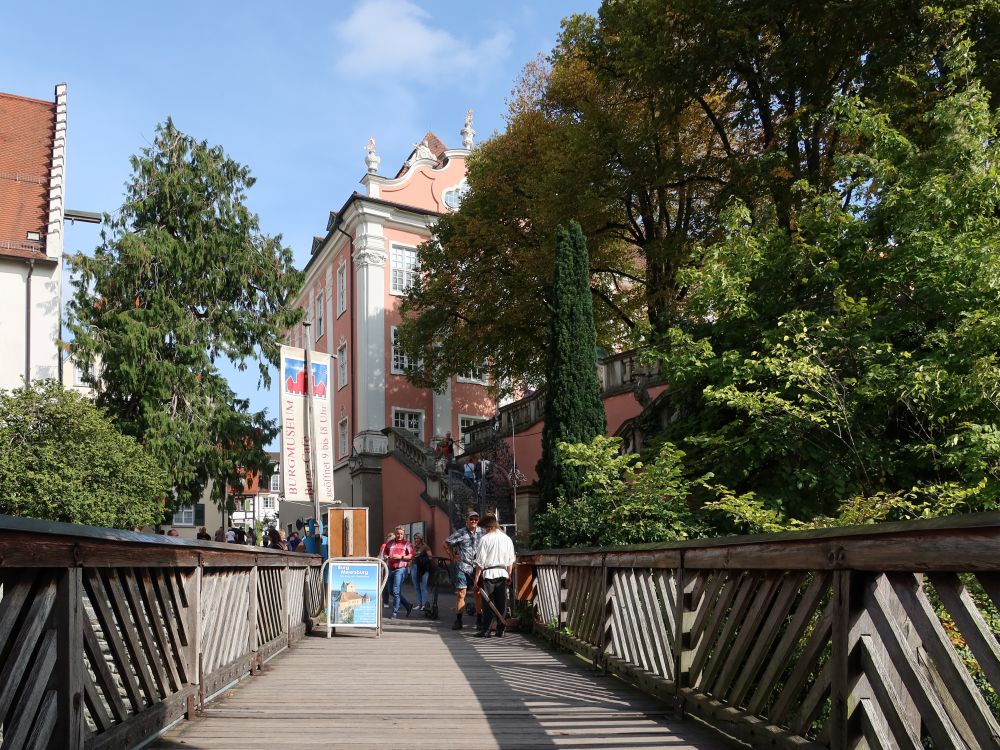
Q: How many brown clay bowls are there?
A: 0